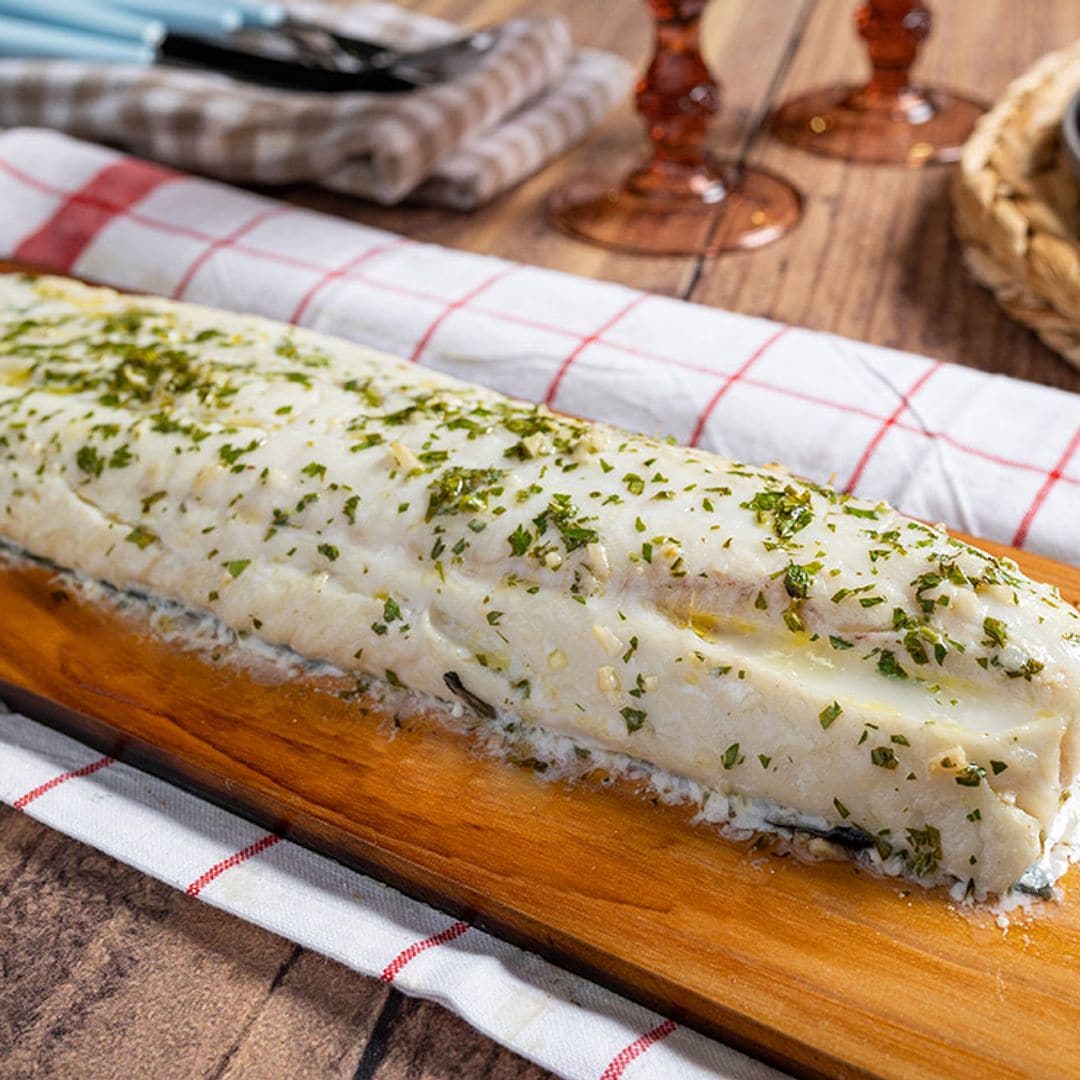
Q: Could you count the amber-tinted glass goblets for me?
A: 2